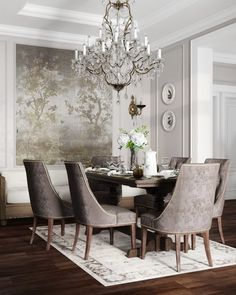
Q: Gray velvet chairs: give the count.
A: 6